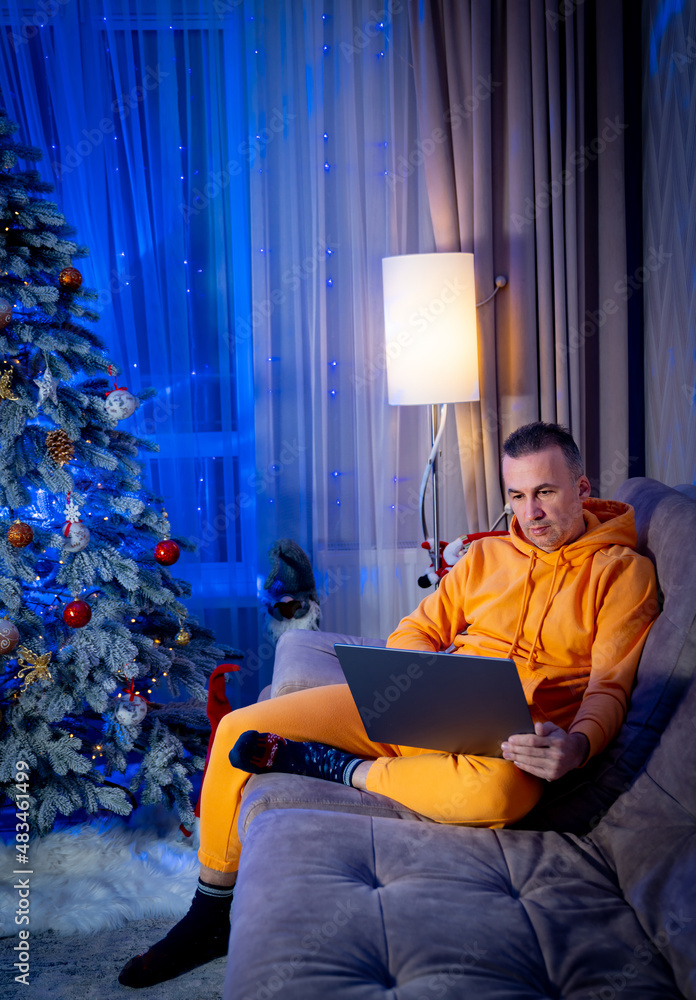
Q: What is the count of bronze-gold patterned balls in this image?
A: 2